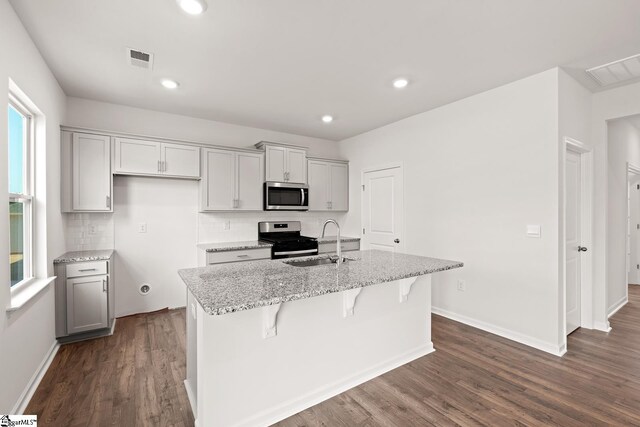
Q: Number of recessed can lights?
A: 4